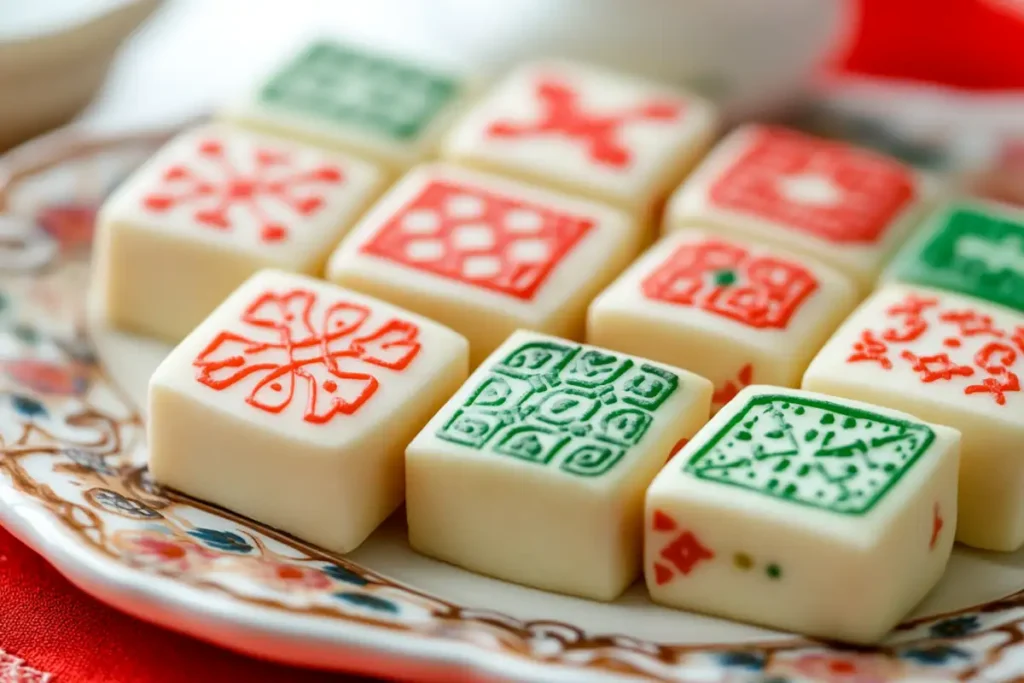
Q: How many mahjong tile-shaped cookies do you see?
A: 11